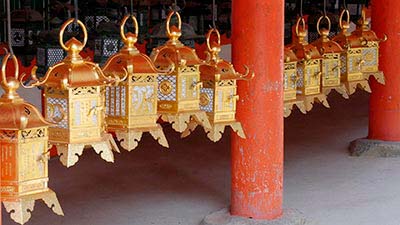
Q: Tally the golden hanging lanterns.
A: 10